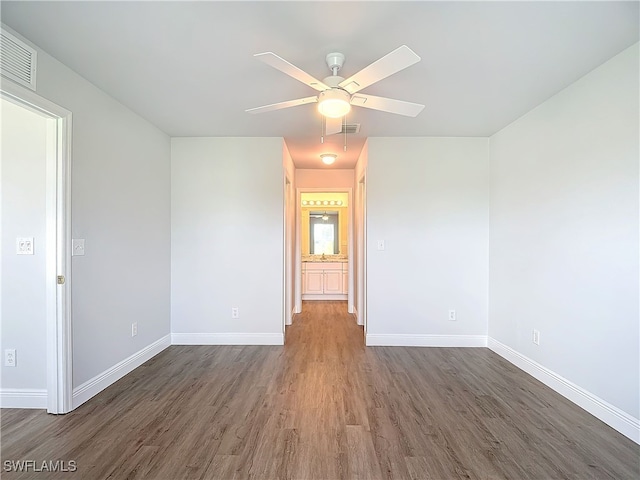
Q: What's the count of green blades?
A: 0